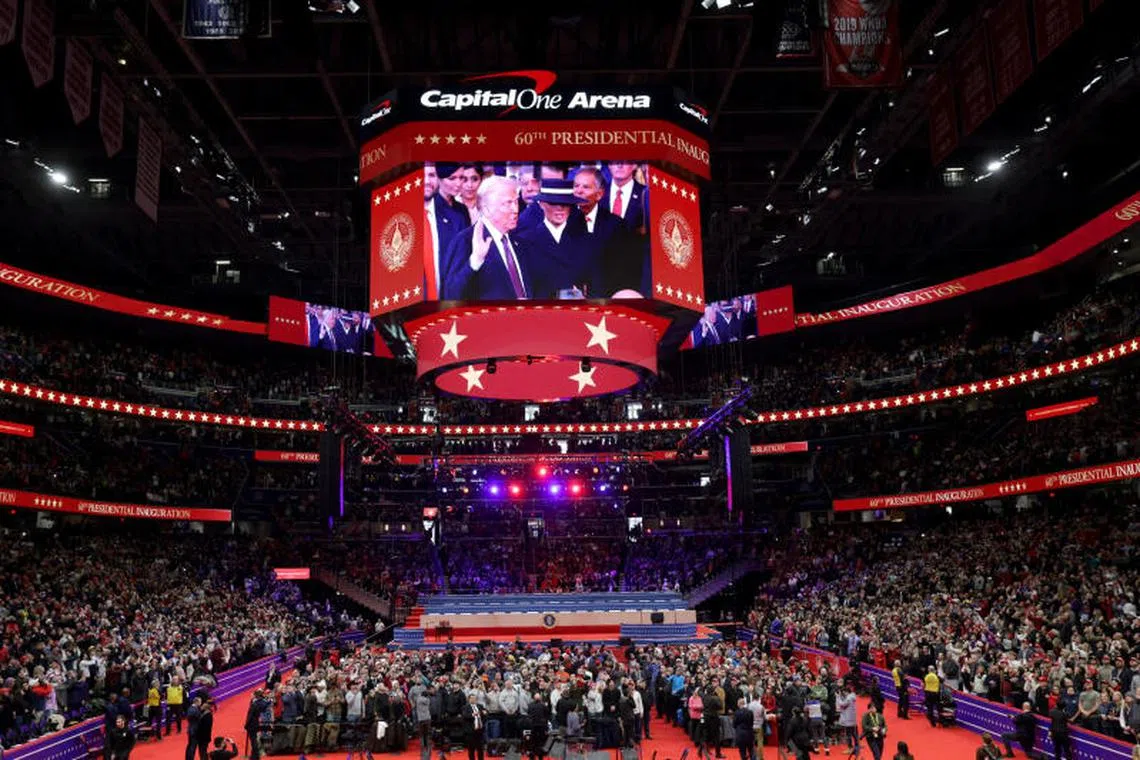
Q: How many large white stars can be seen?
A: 4